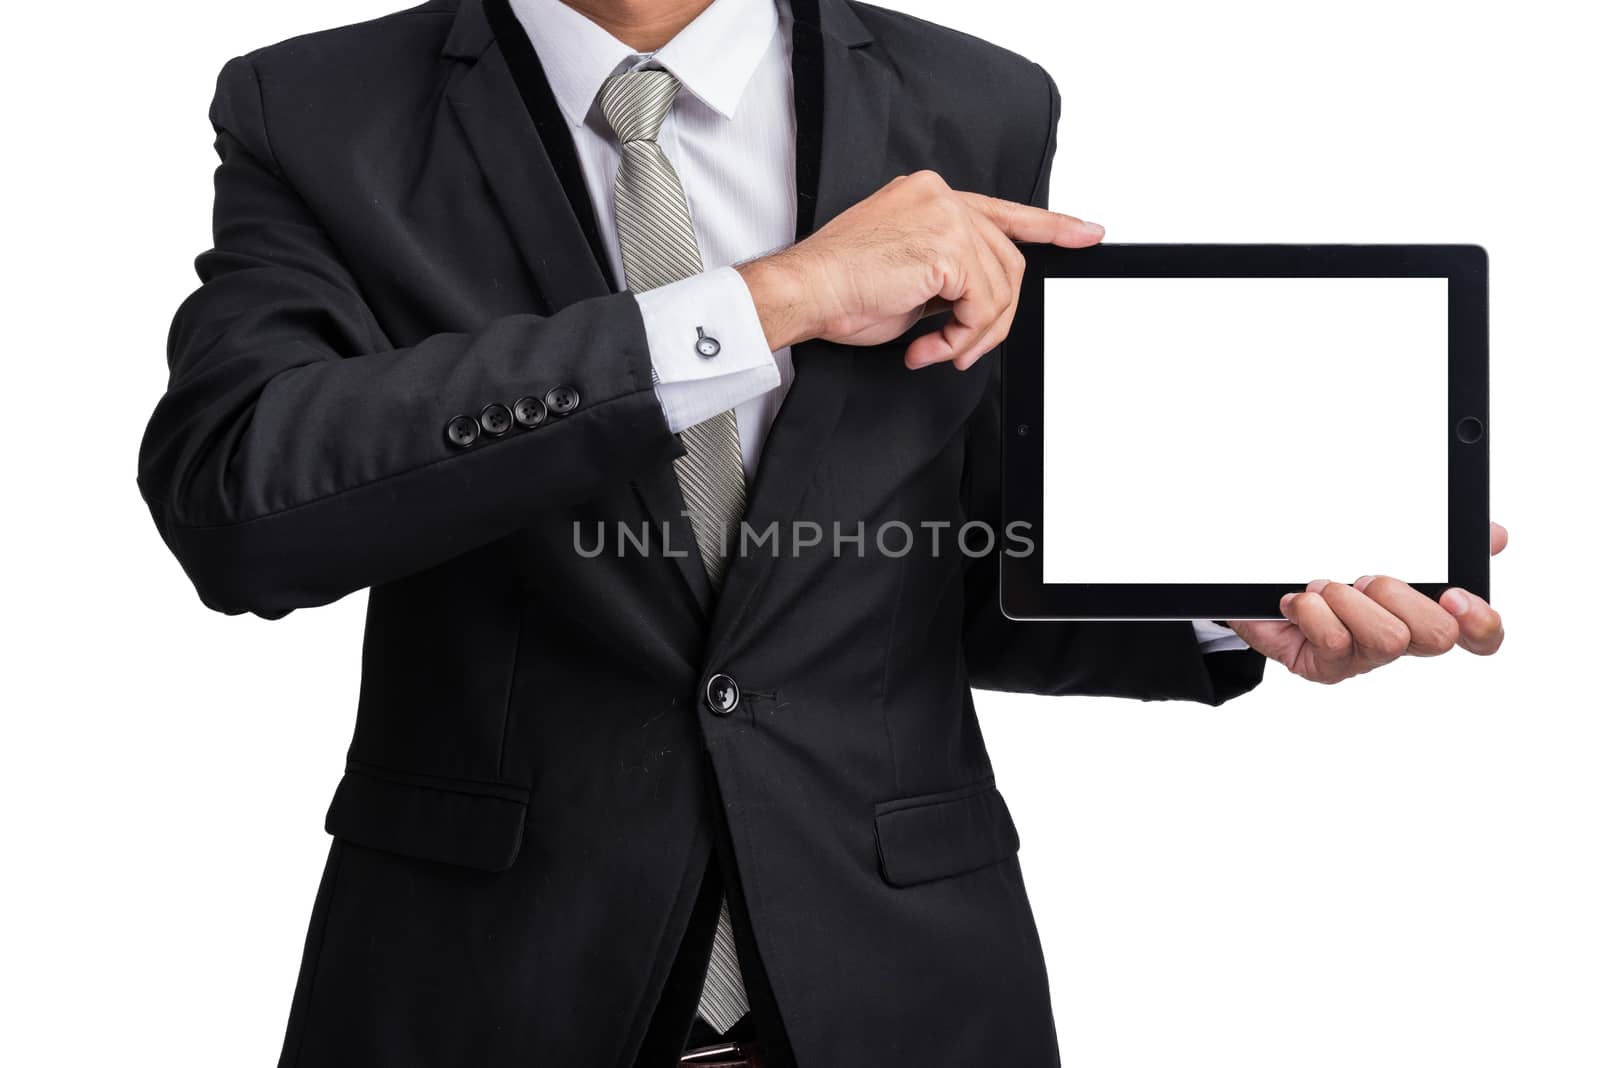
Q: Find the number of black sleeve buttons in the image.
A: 4